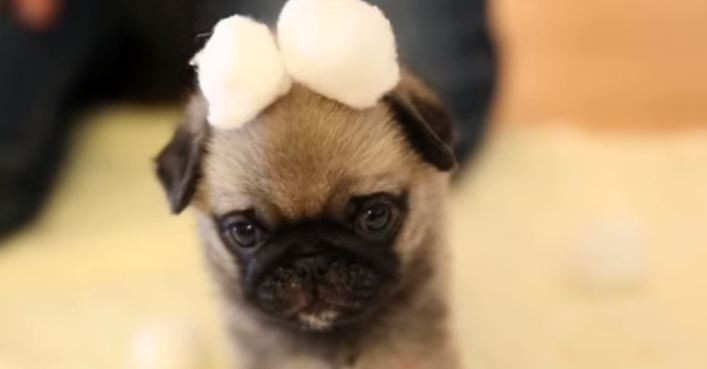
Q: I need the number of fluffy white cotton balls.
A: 2